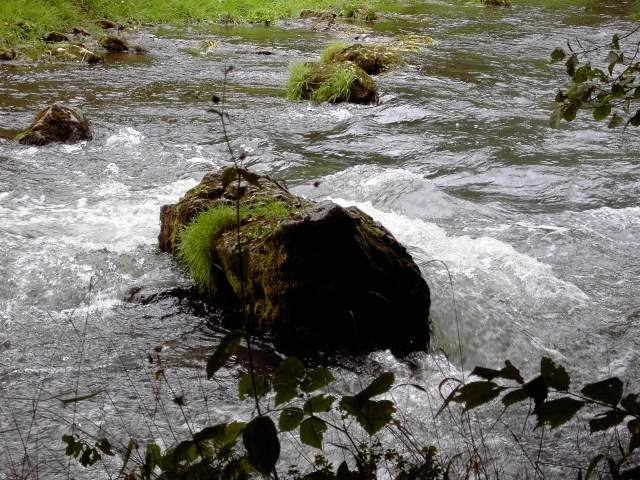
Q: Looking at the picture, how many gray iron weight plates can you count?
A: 0